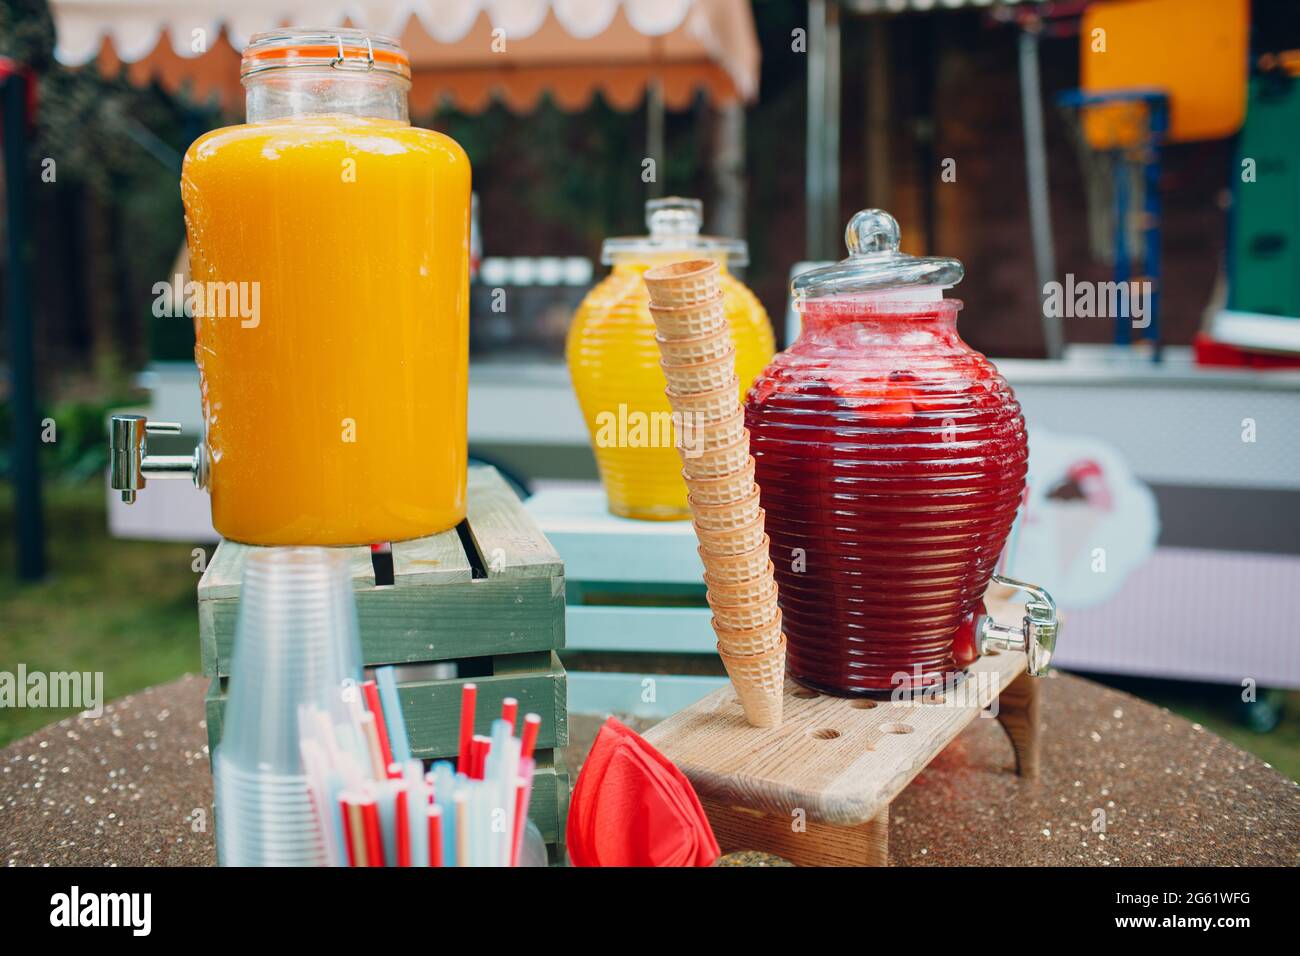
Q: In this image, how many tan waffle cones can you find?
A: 15